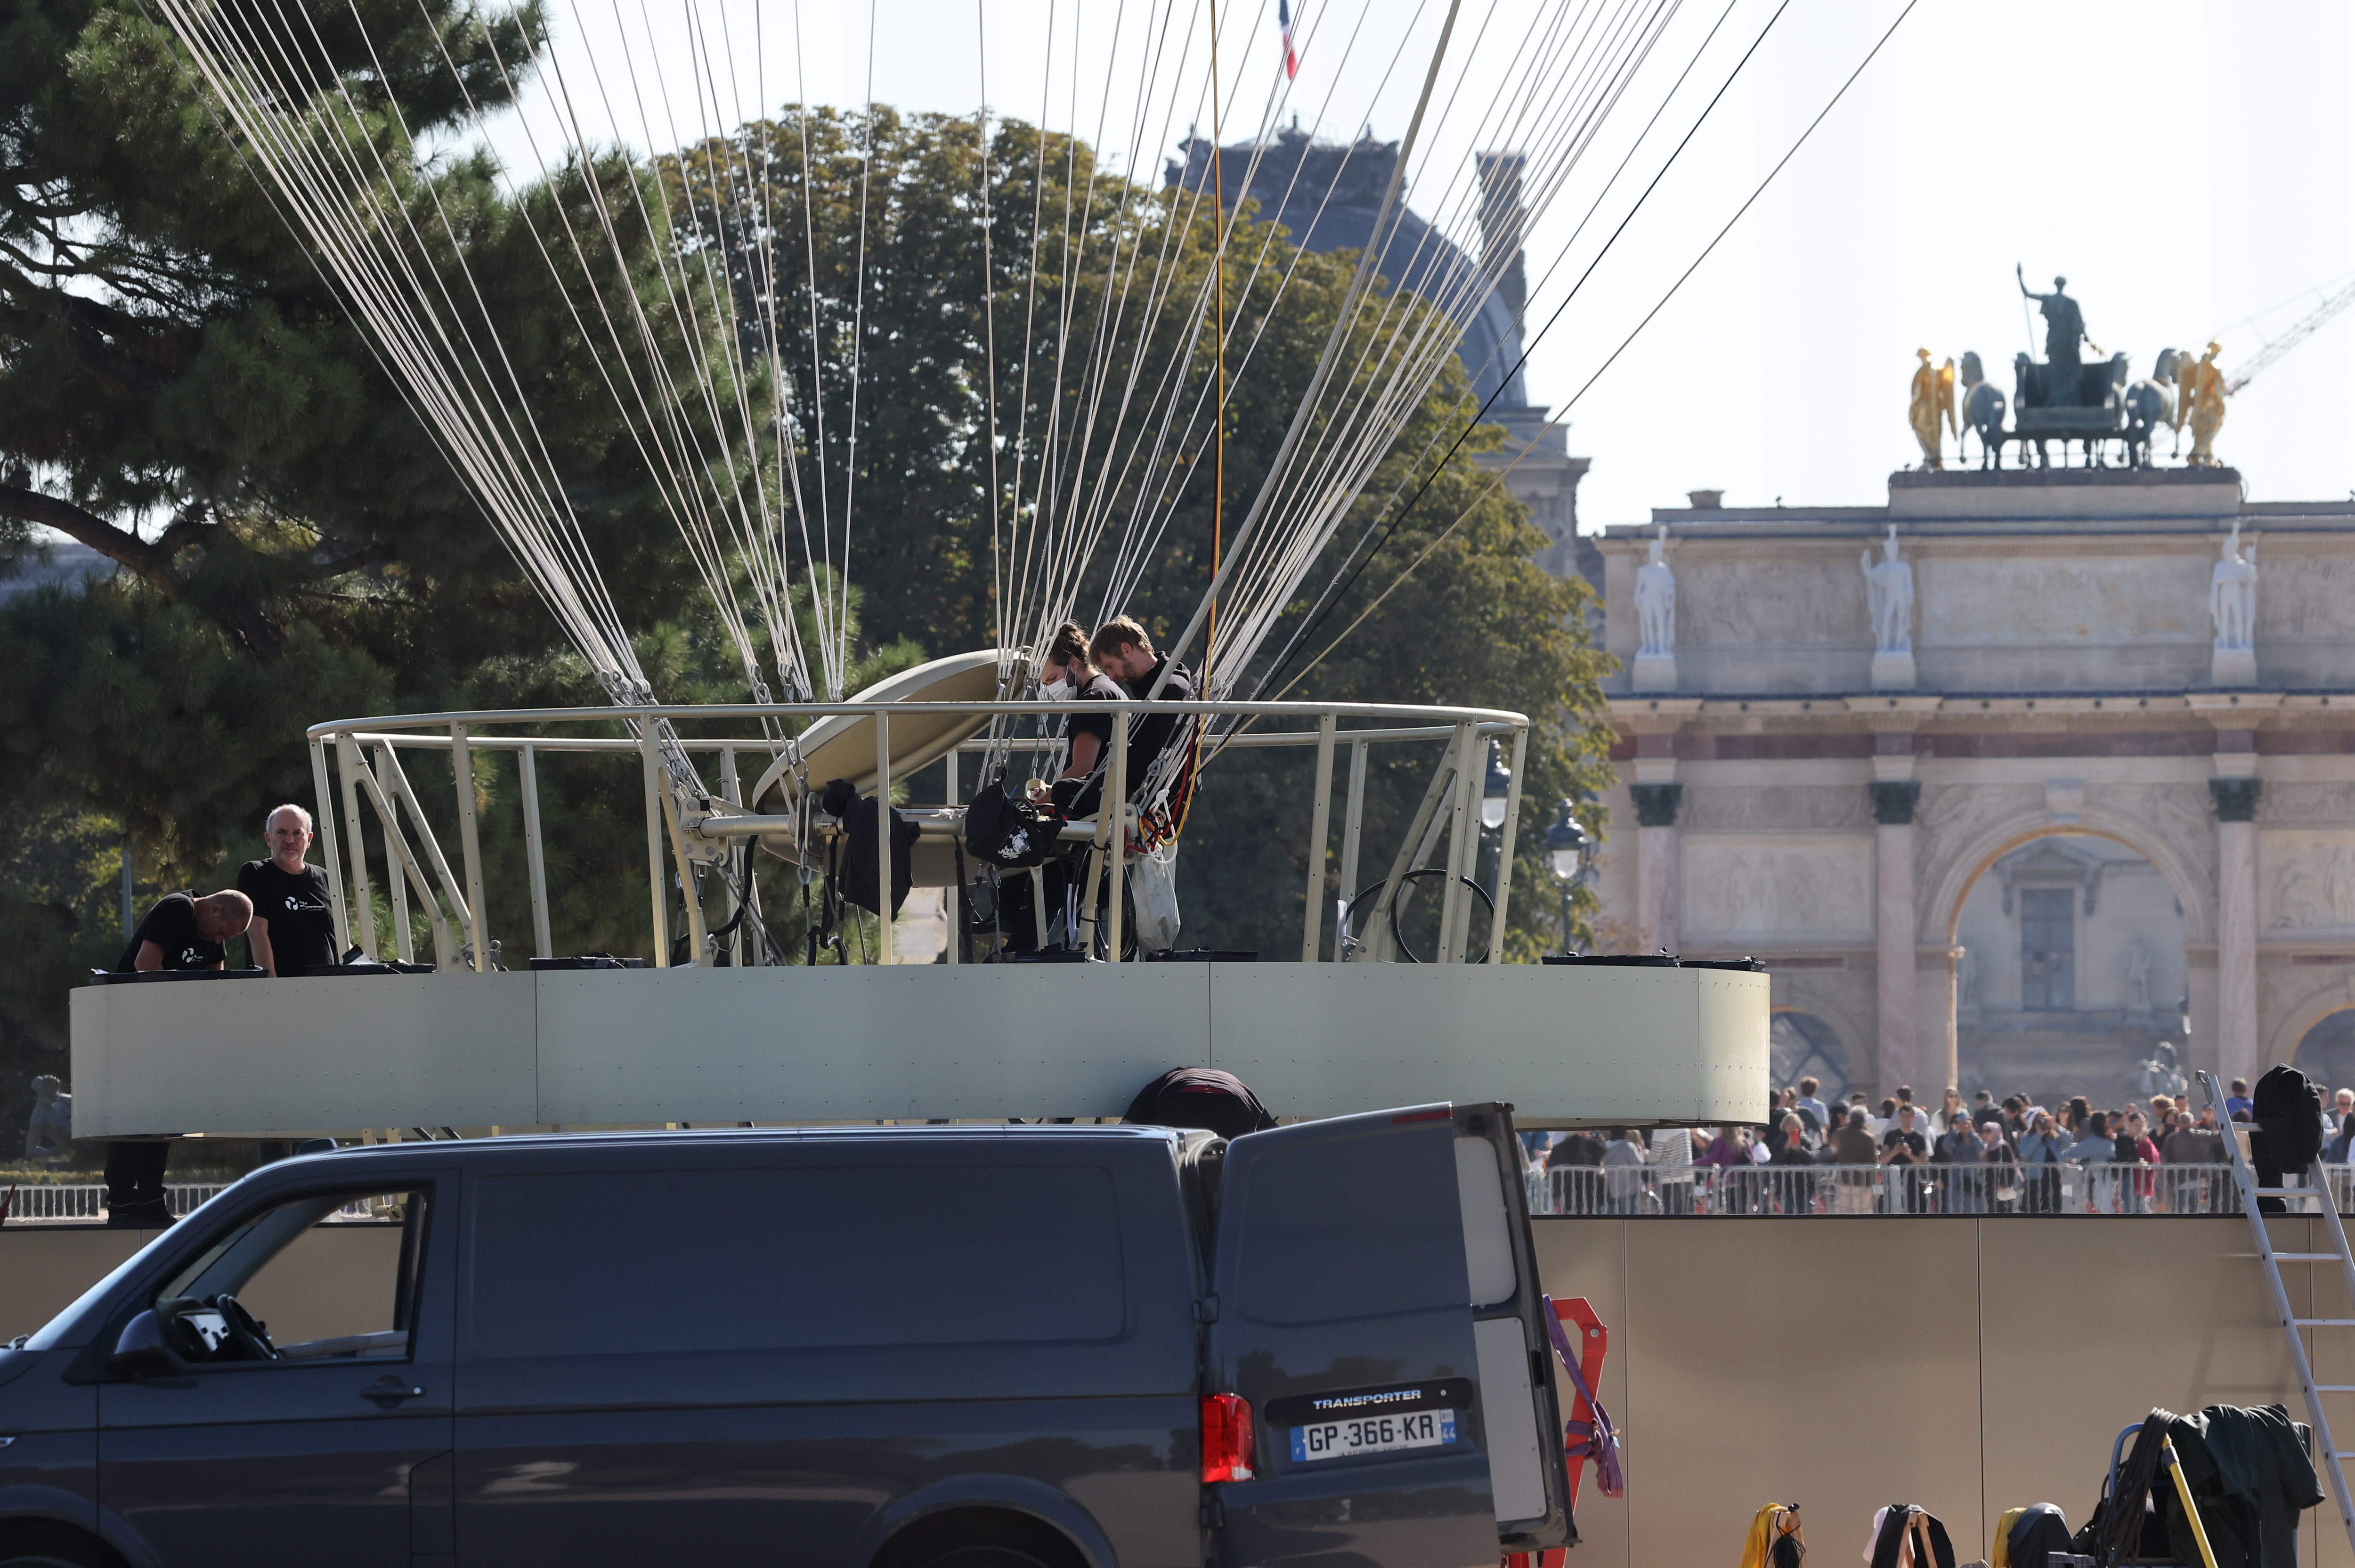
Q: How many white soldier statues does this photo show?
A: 3